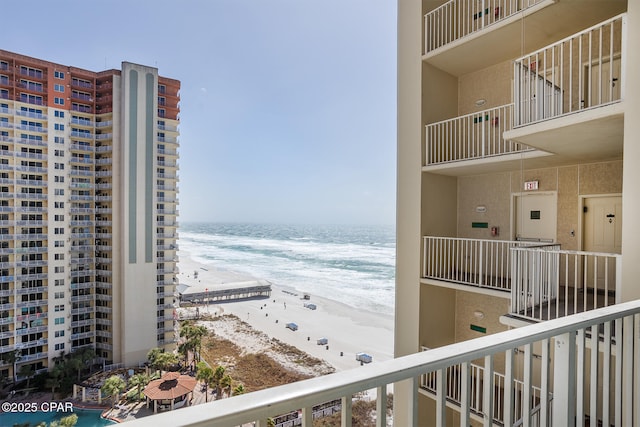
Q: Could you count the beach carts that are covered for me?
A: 4